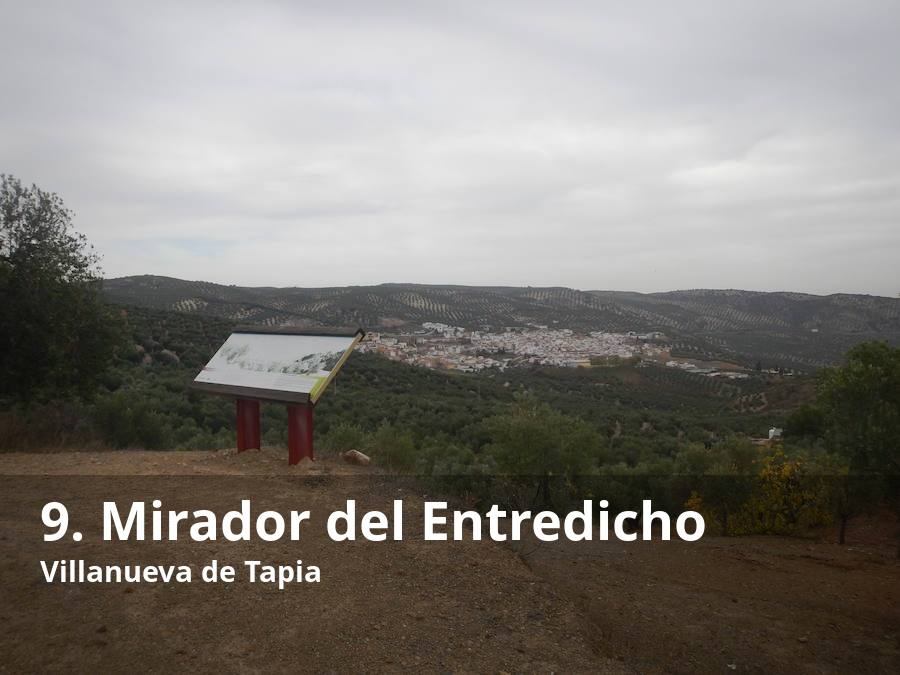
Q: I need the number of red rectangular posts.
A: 2